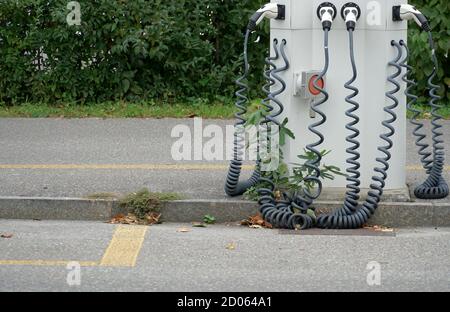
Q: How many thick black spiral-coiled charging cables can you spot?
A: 4